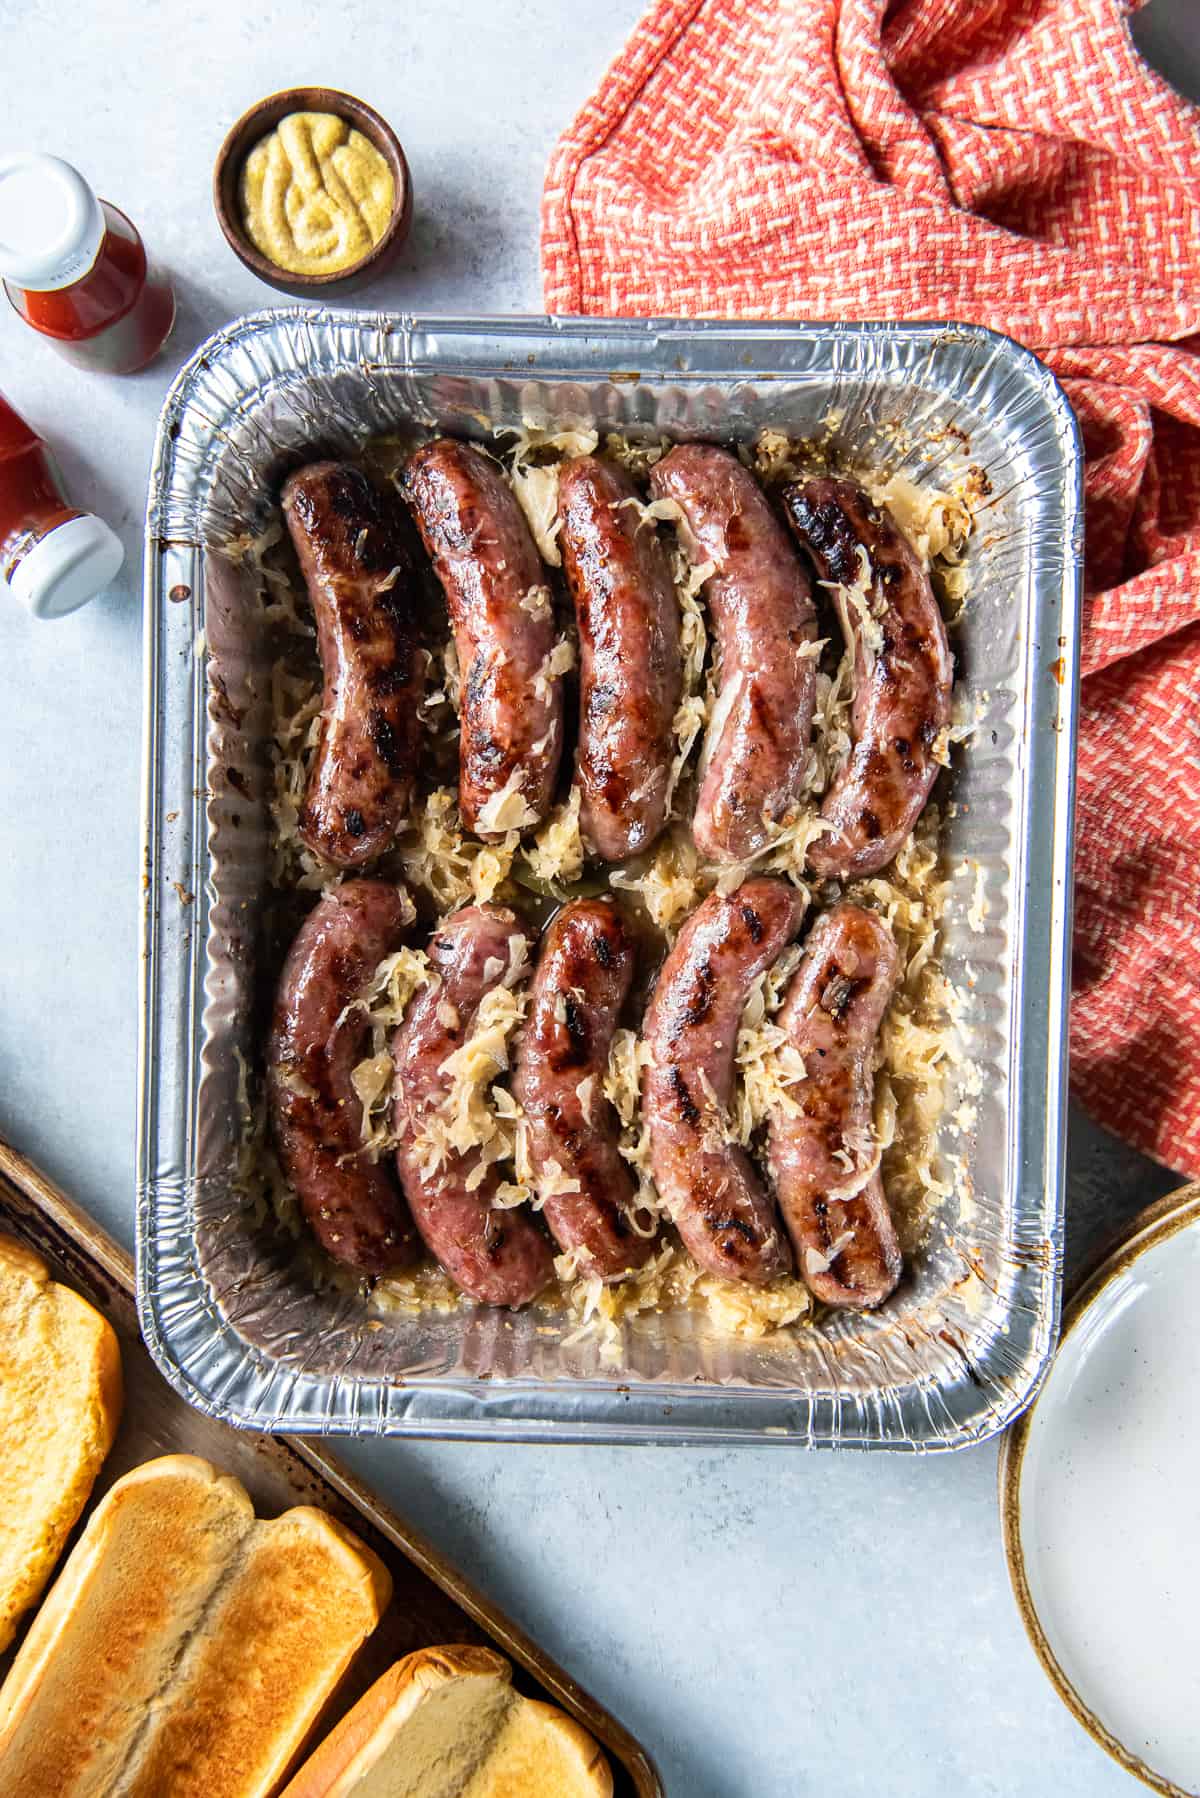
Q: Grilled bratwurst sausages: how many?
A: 10